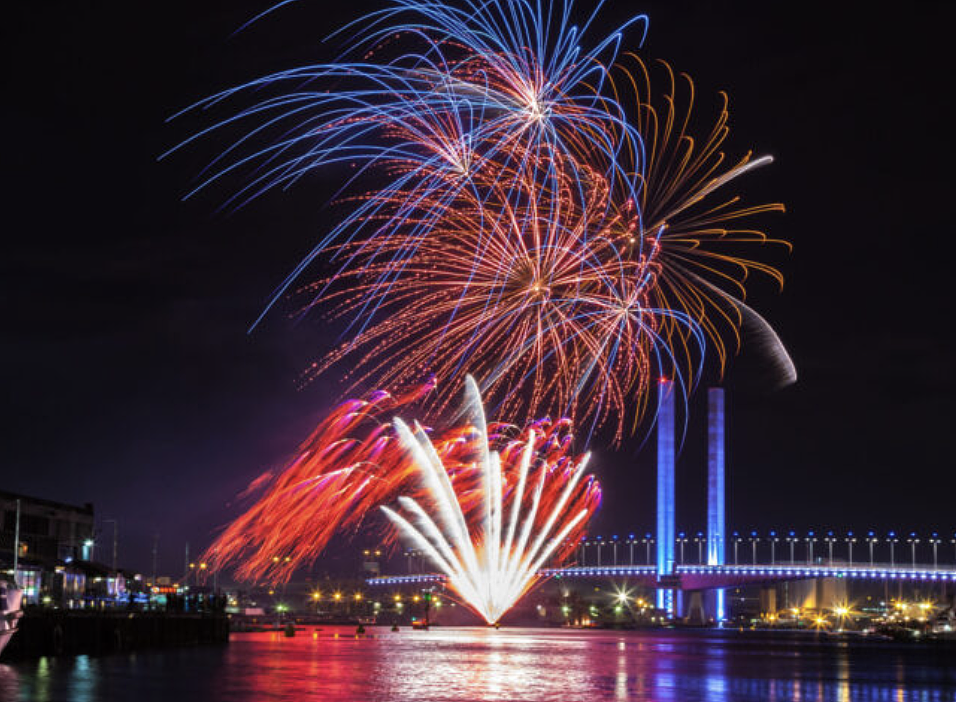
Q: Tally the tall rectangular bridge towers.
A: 2